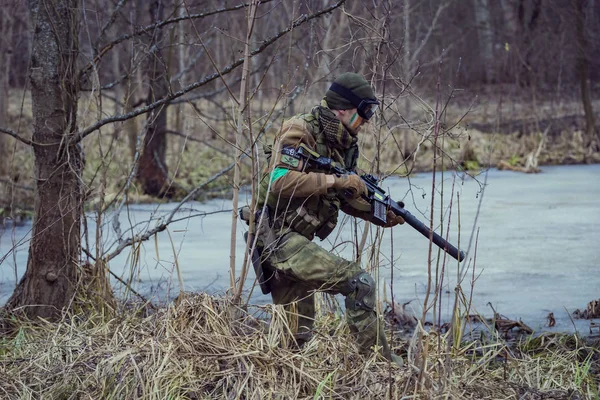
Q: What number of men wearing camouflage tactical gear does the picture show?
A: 1